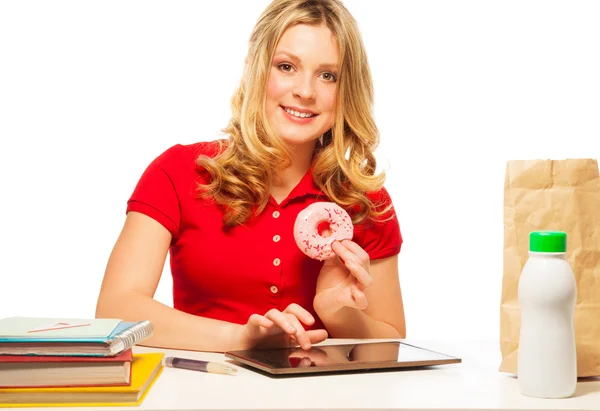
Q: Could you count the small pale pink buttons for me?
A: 4